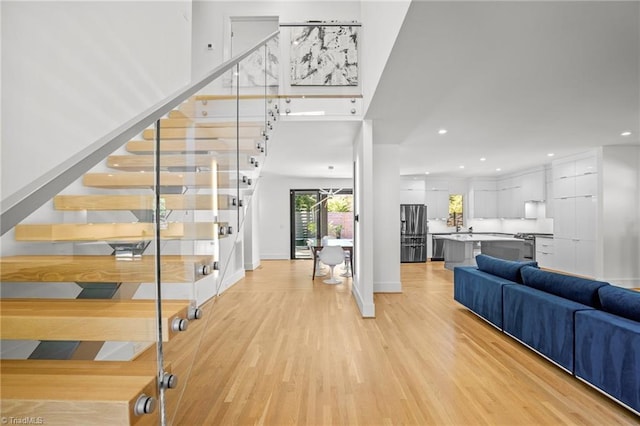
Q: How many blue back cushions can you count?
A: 3